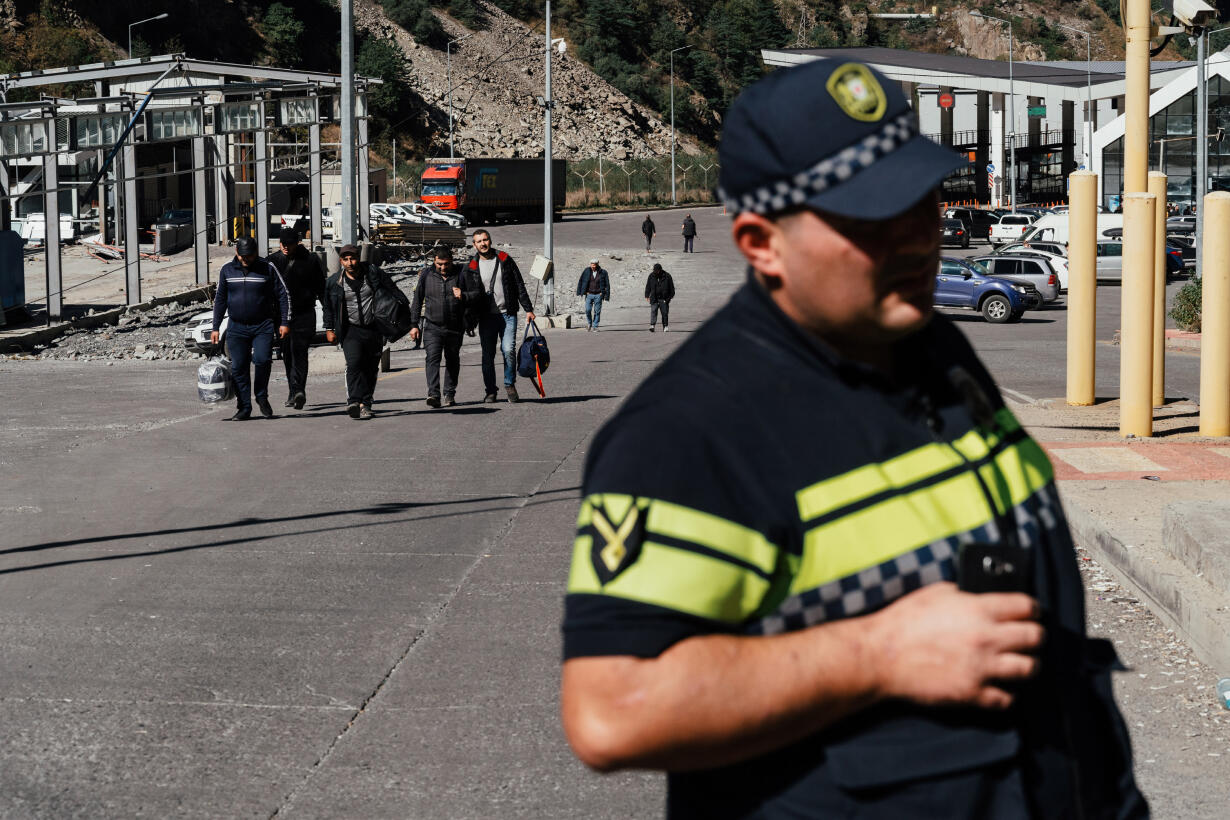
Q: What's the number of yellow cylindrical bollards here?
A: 4